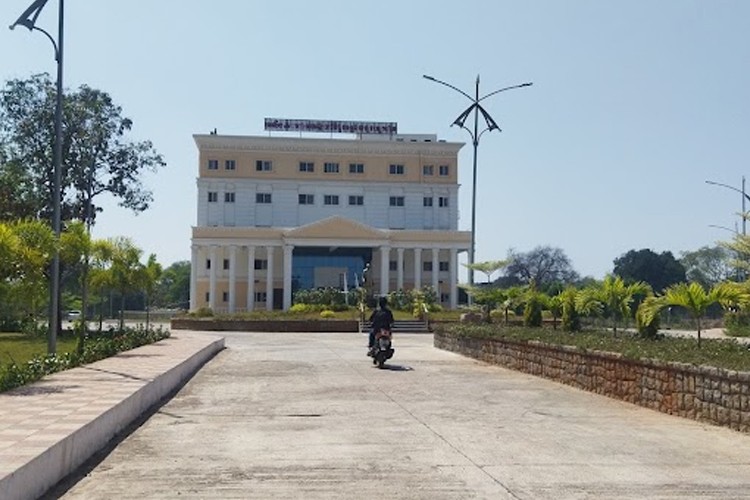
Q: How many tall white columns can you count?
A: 12